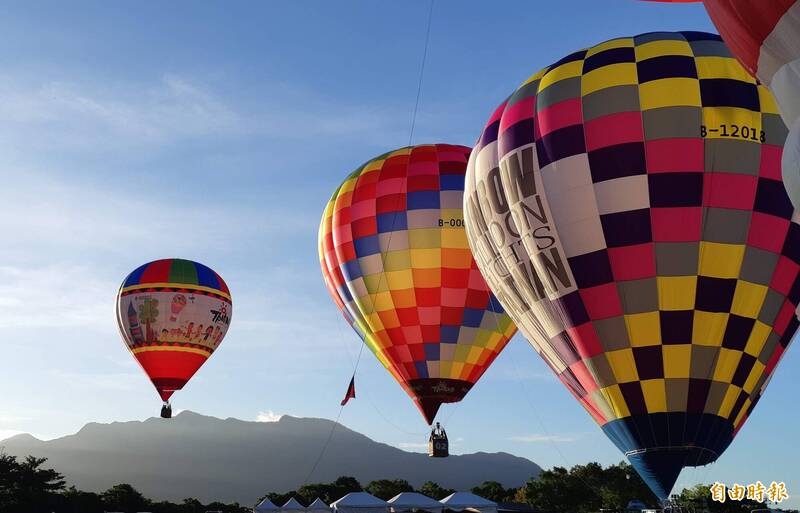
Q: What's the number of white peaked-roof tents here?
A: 6